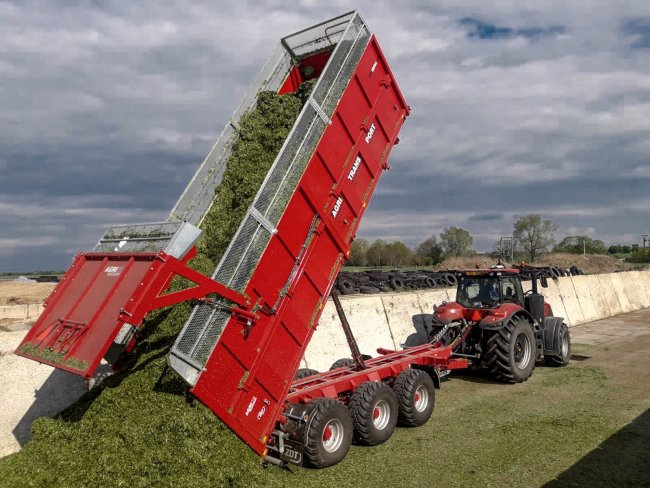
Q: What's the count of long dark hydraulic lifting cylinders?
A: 1